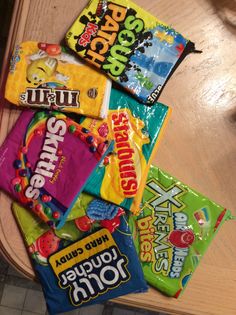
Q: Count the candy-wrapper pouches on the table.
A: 6